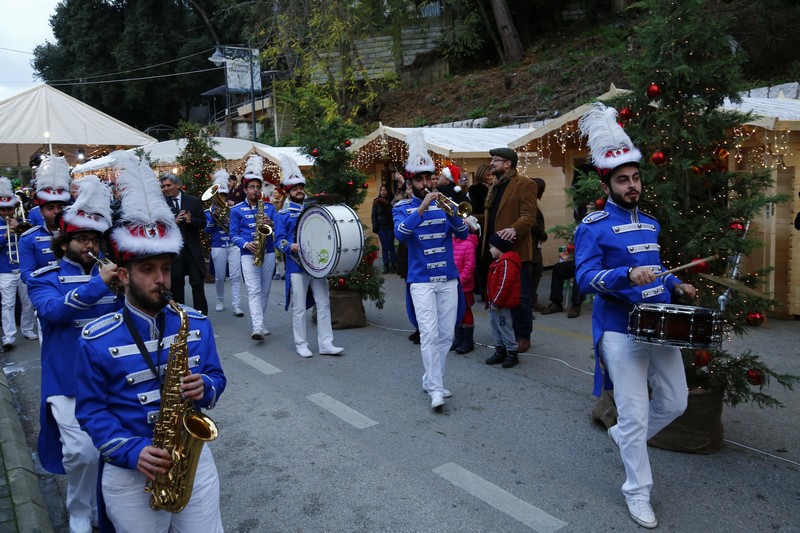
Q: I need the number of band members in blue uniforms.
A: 9